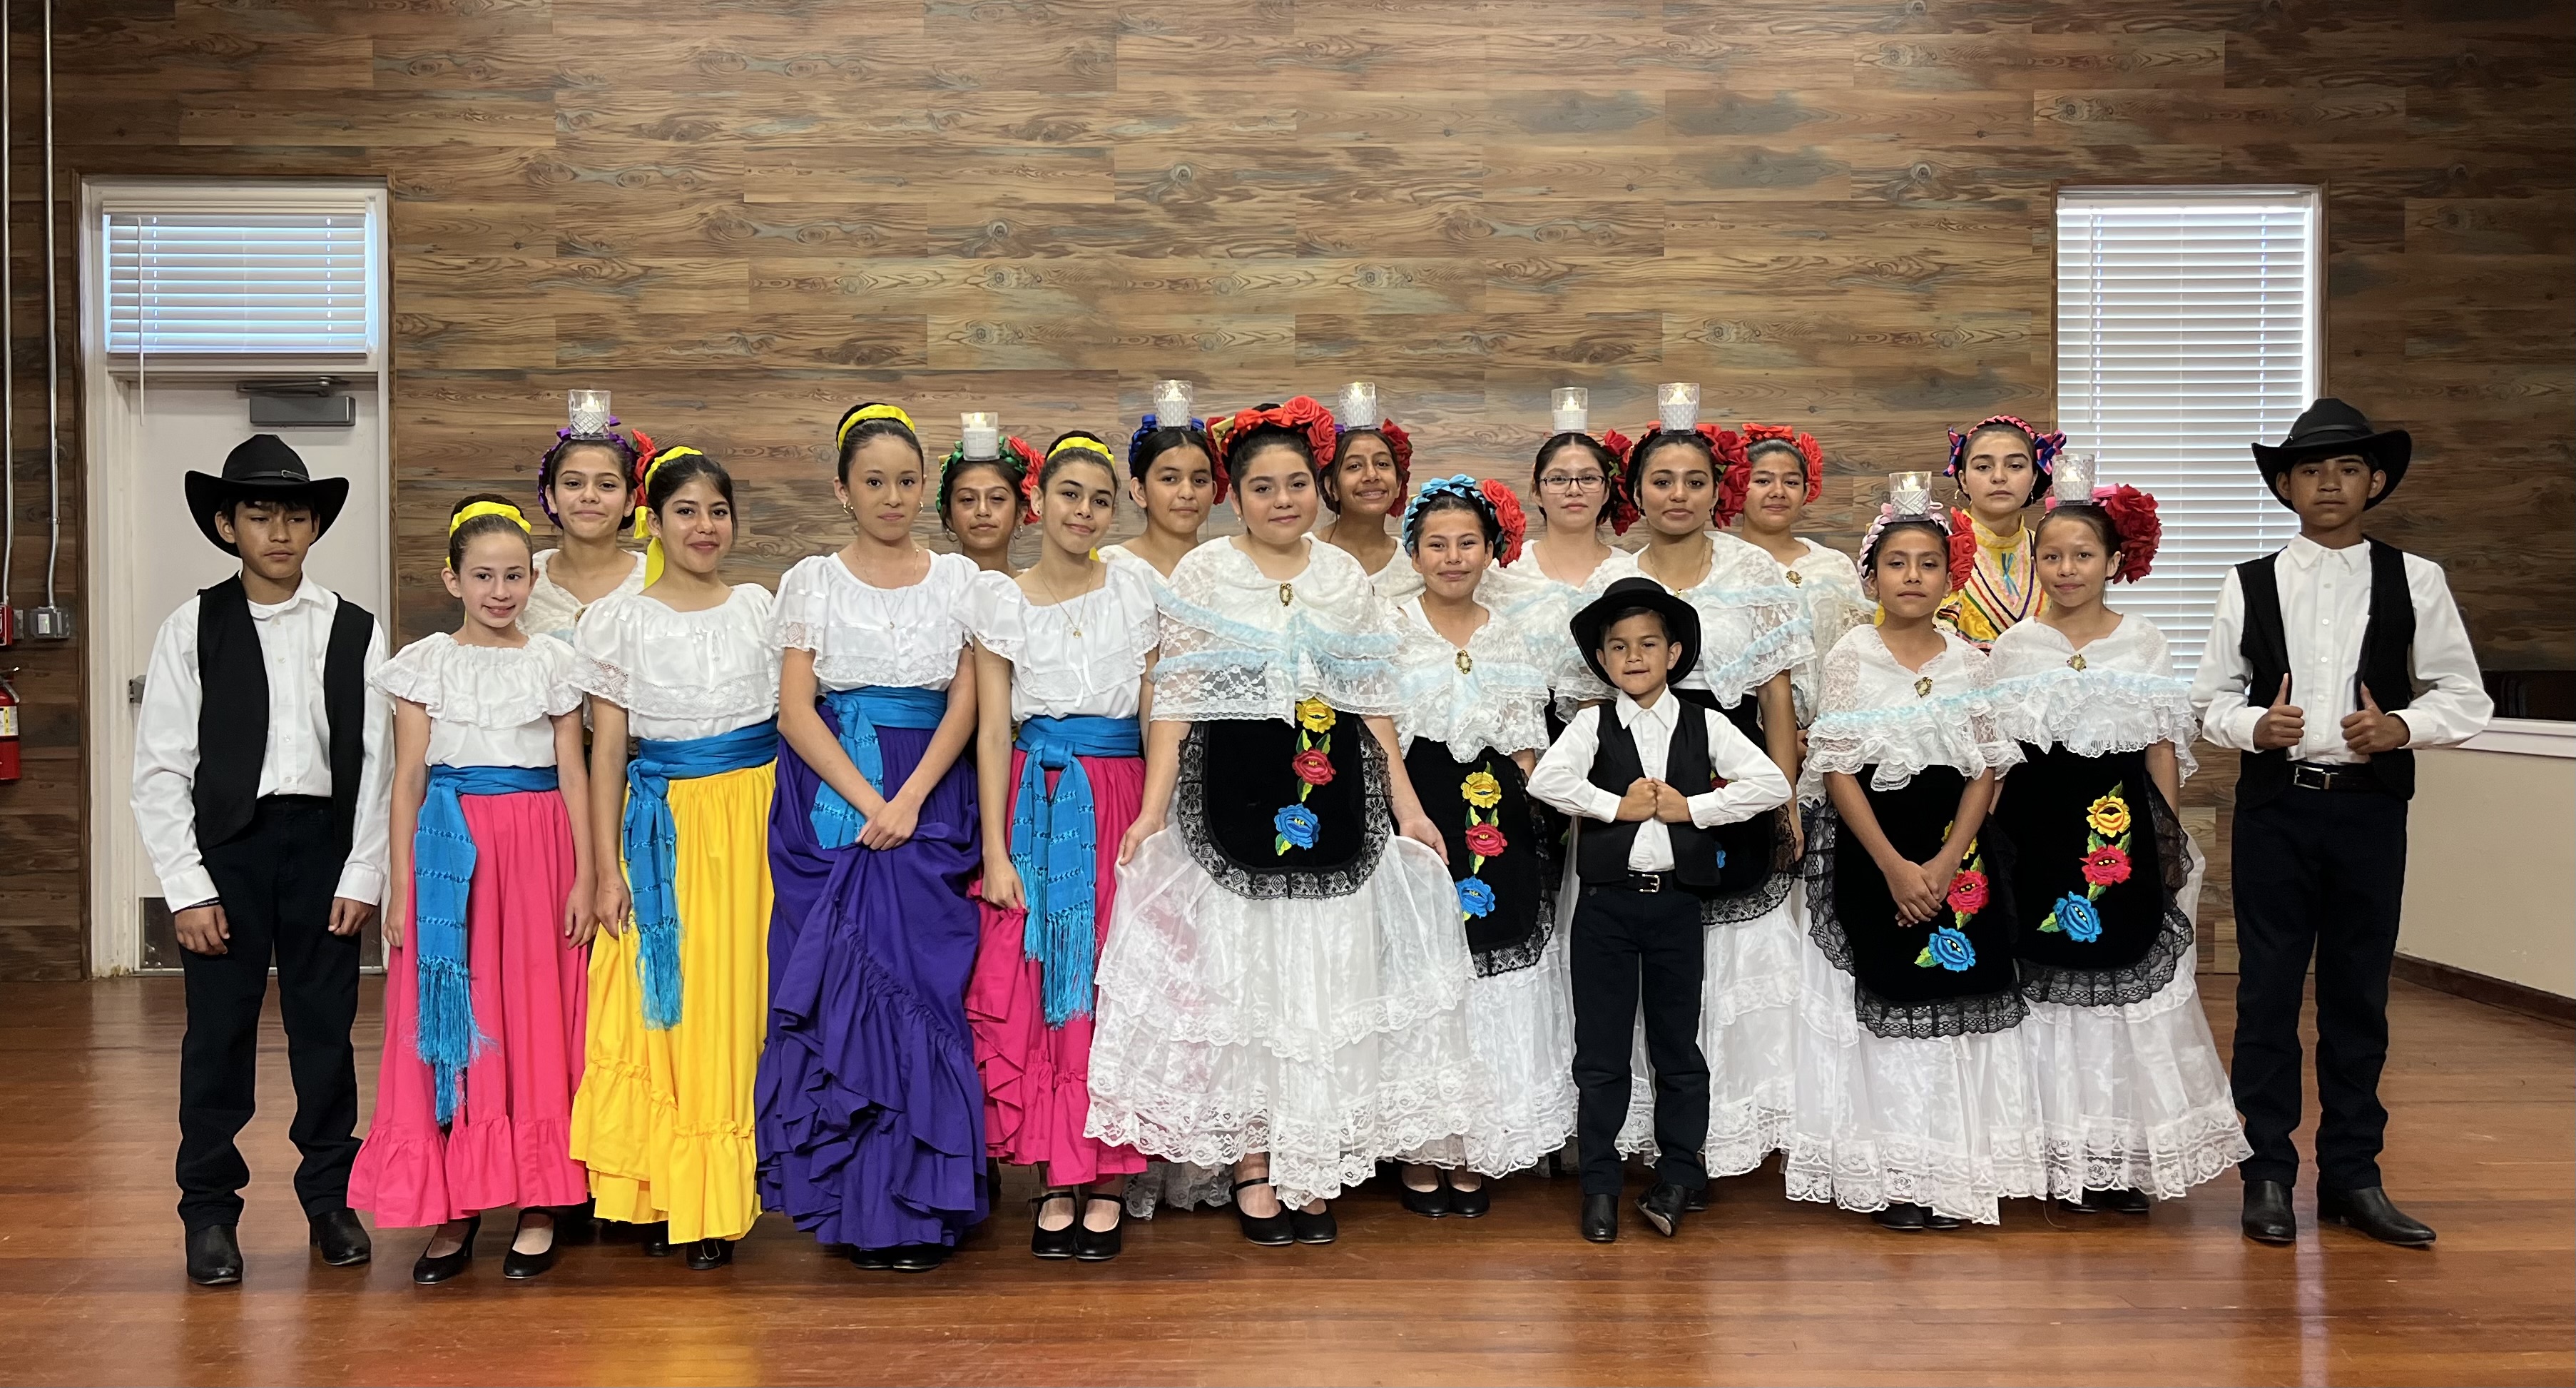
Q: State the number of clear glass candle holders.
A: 8